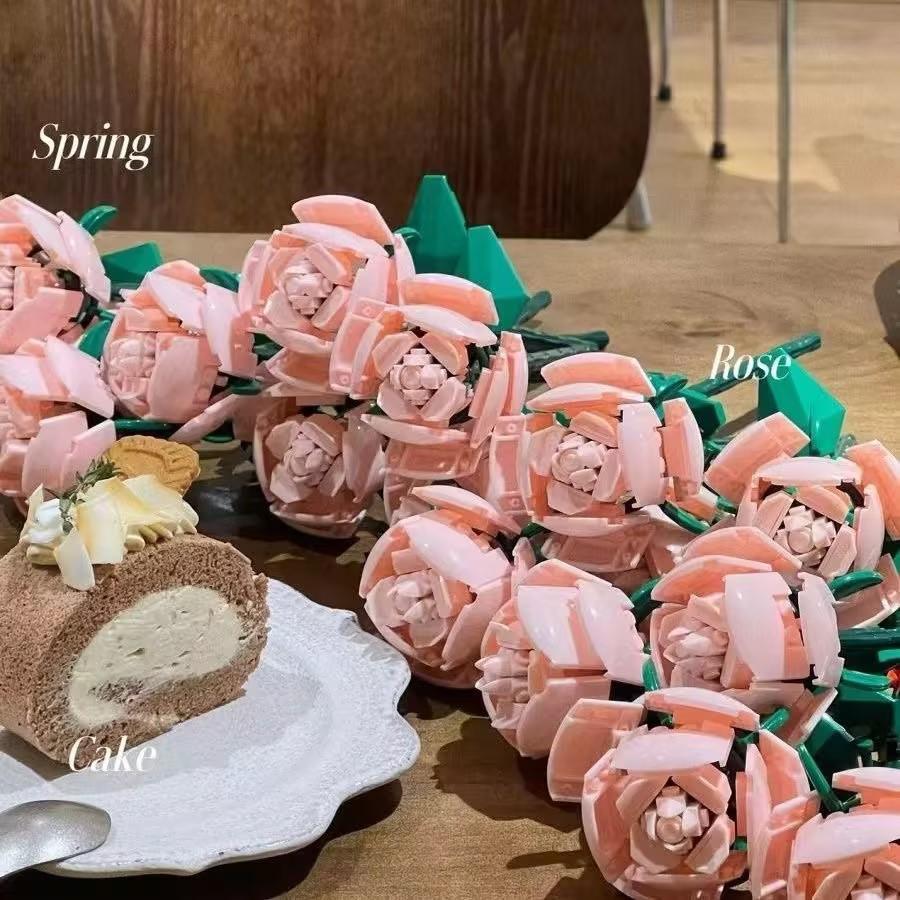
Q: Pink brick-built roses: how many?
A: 13